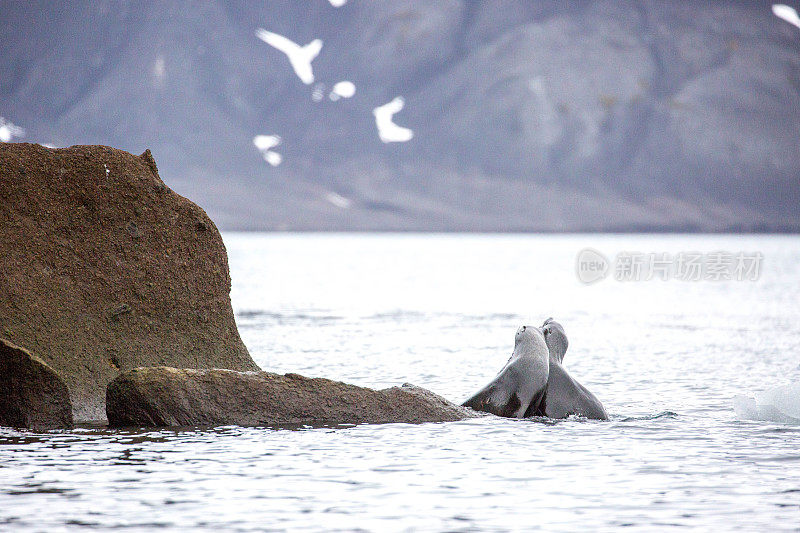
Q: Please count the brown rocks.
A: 3